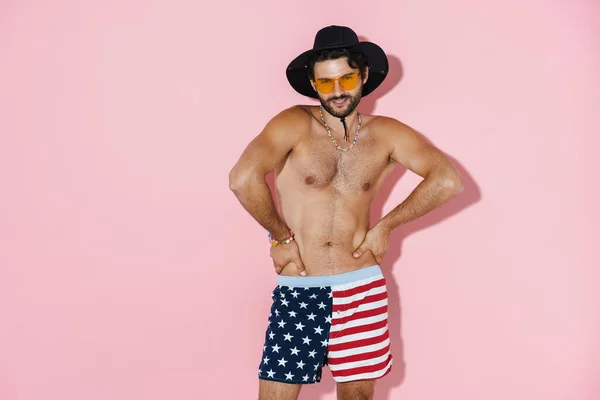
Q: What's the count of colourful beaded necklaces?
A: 1